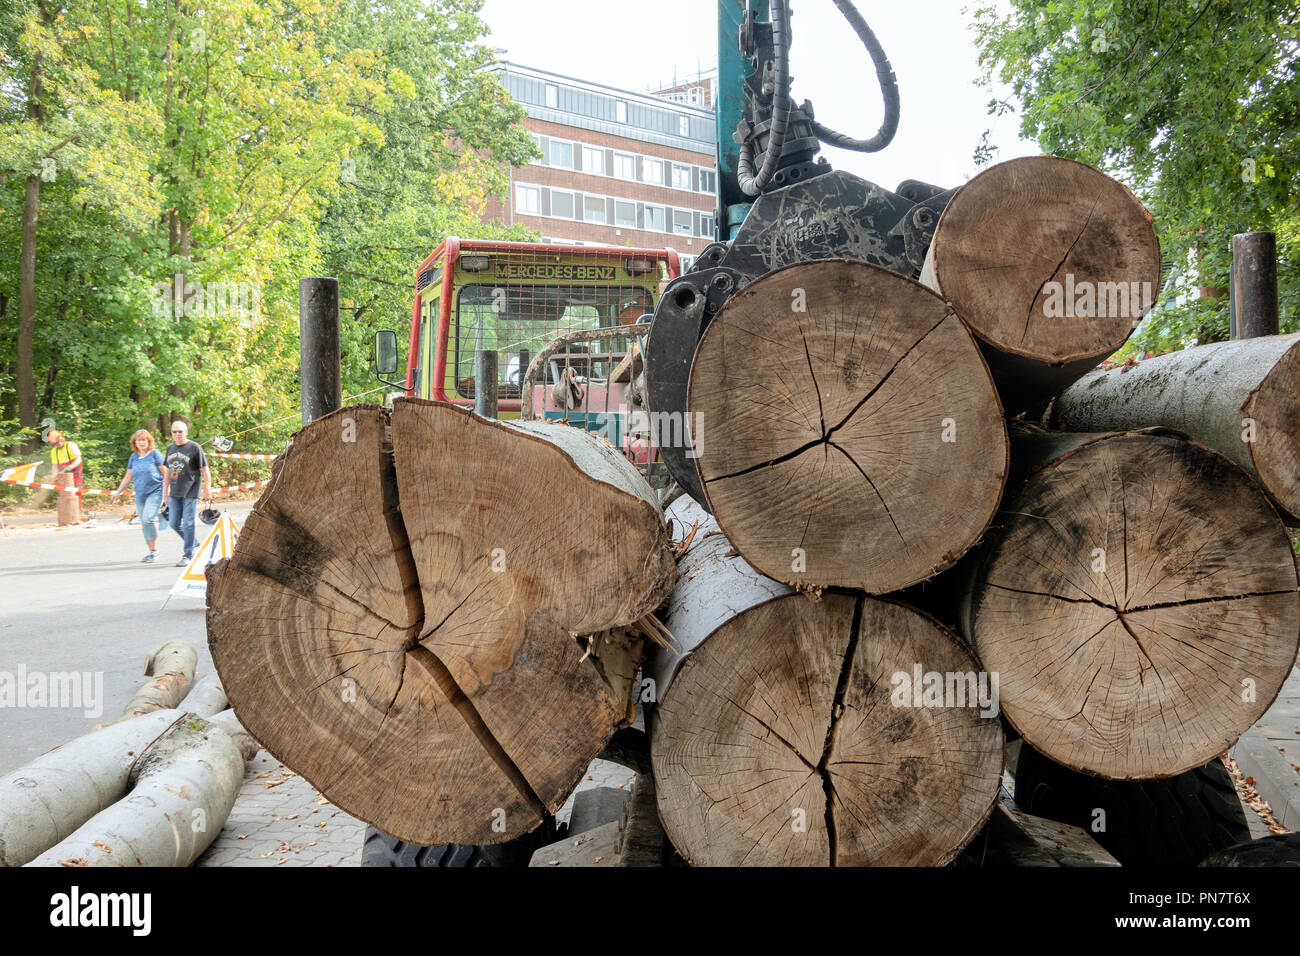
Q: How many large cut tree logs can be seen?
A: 6